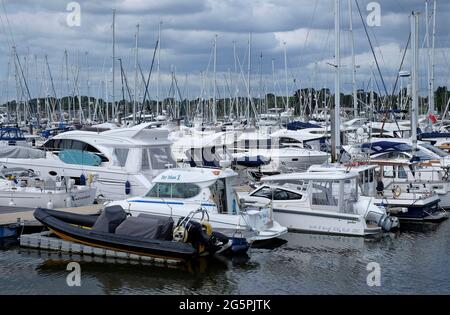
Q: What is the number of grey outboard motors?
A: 1